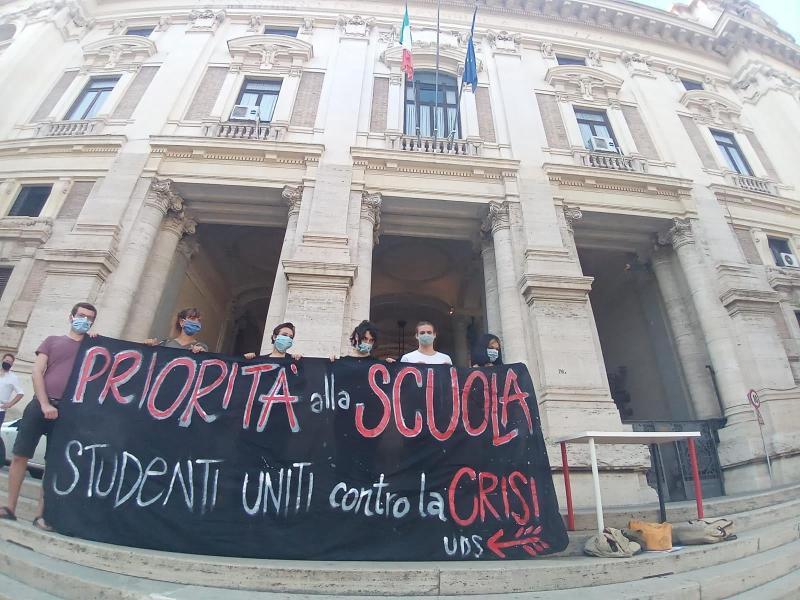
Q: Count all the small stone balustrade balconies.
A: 5